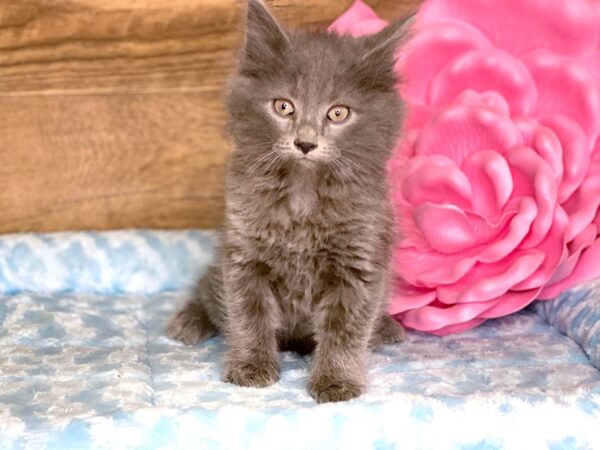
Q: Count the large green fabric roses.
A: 0